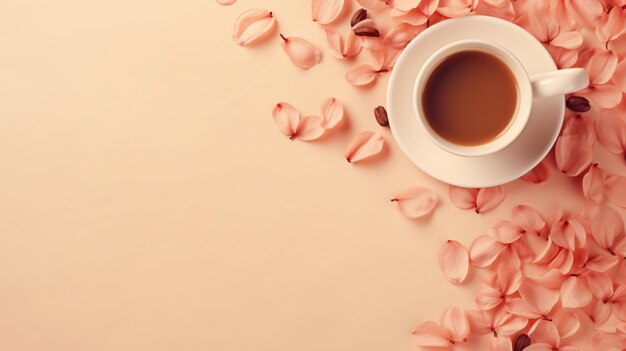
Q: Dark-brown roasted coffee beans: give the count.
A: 5